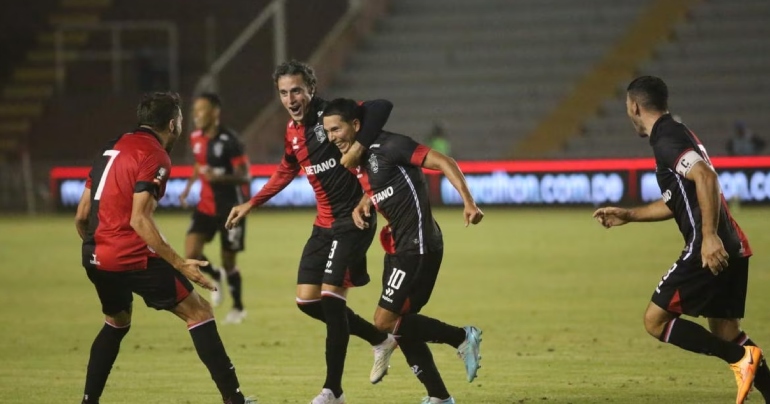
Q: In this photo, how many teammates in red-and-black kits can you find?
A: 5